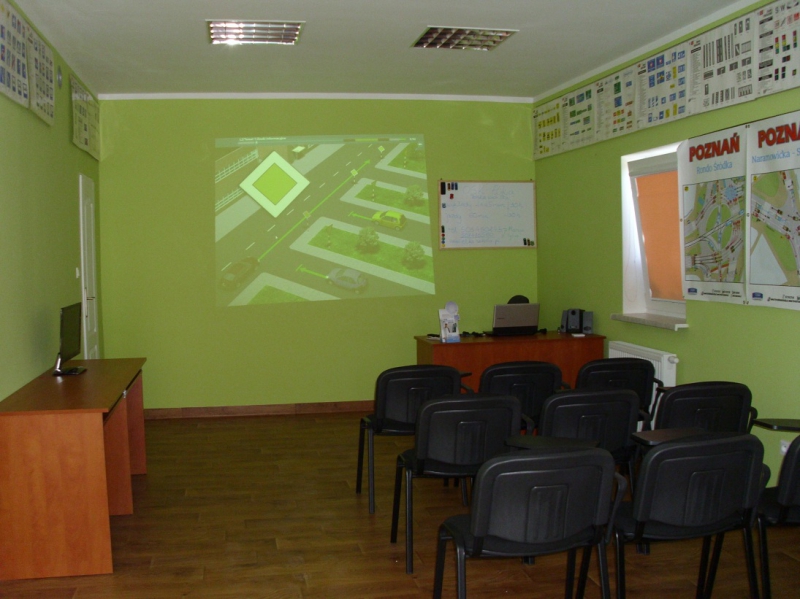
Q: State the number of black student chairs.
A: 9